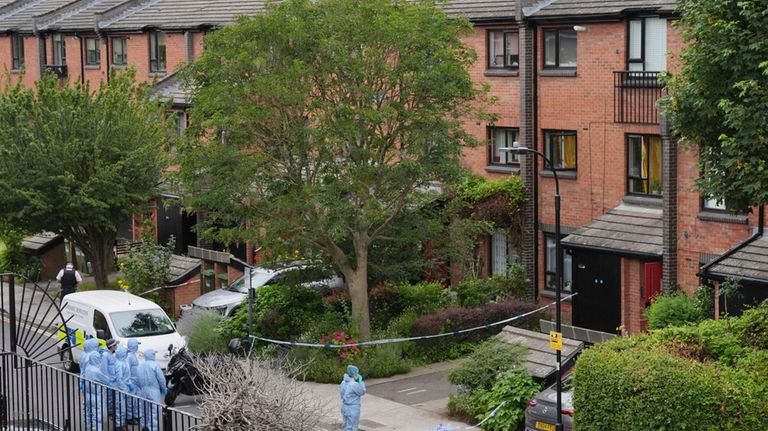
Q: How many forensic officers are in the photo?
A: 7